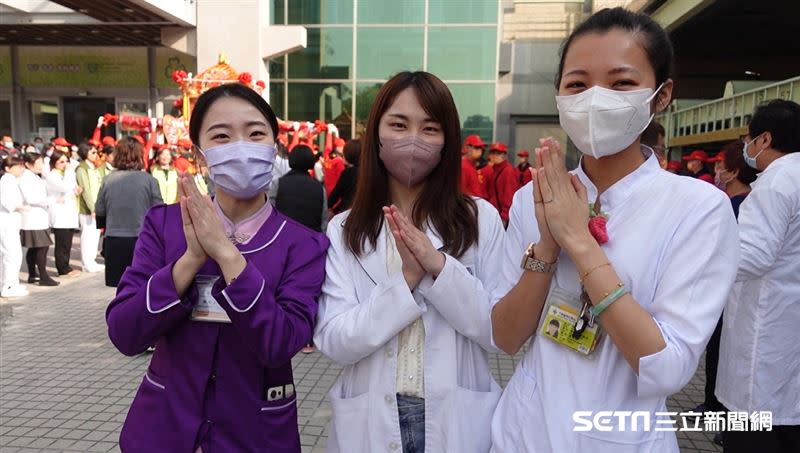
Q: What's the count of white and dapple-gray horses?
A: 0